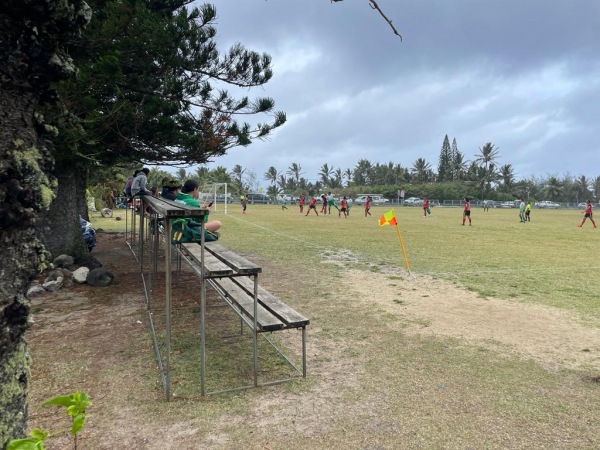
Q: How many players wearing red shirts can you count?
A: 8